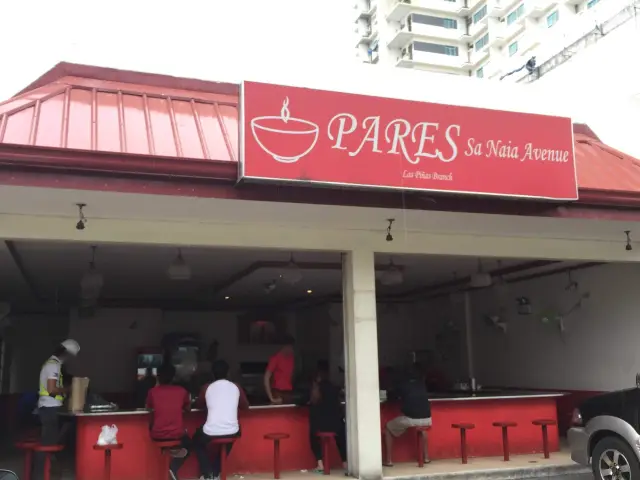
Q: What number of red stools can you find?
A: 11